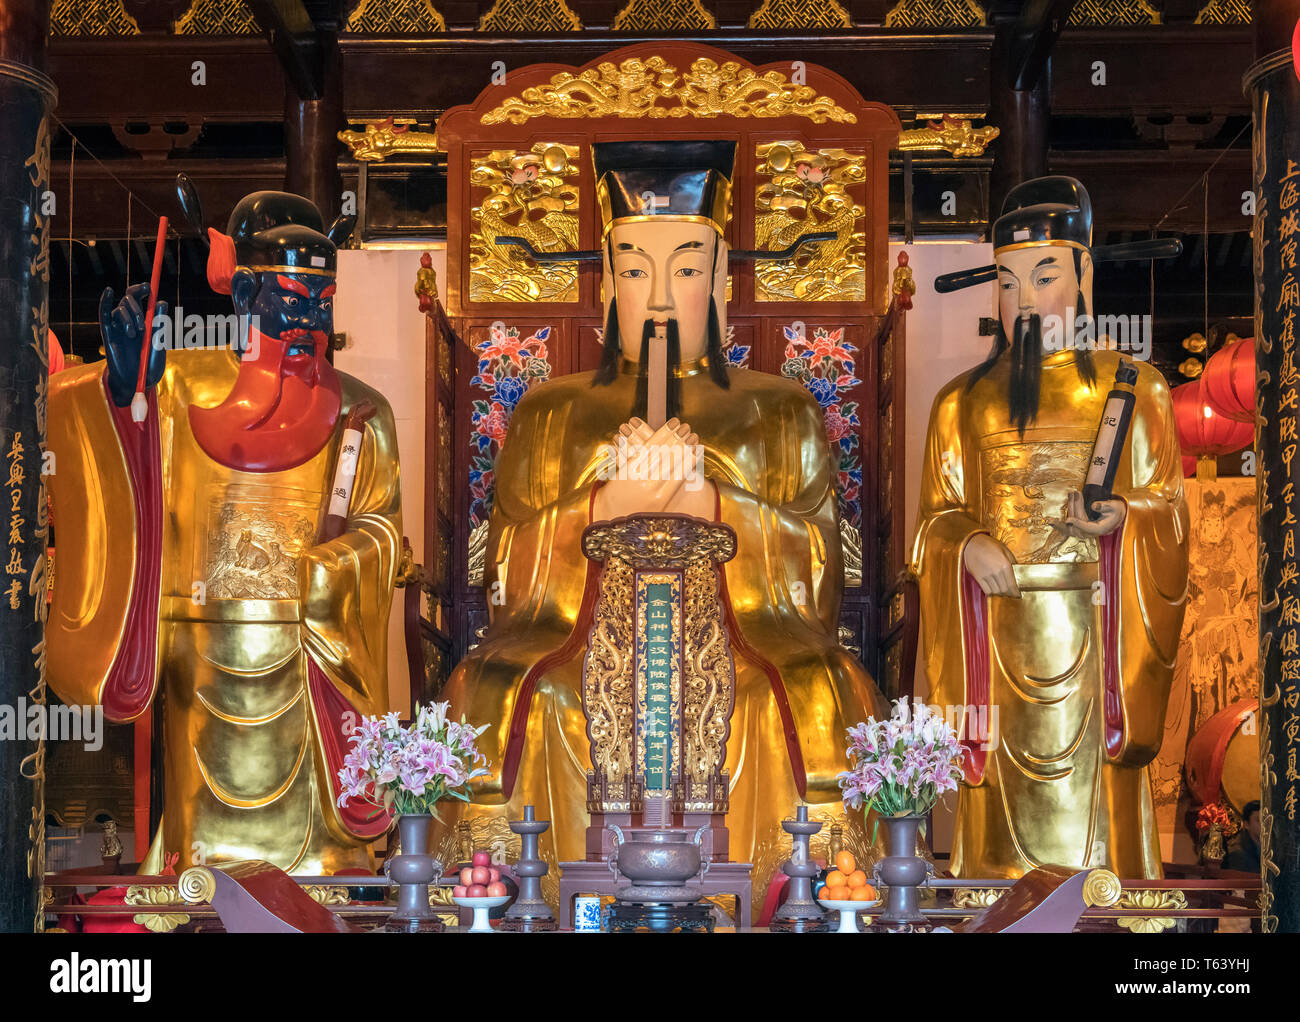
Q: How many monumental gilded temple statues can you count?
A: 3